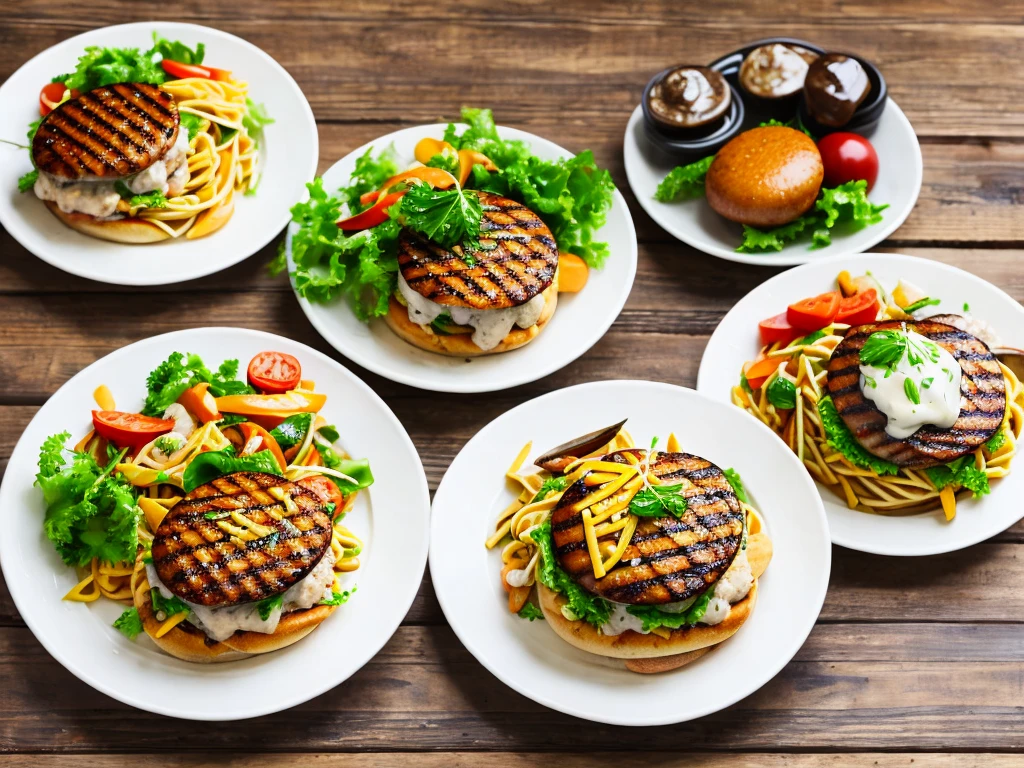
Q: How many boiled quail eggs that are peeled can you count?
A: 0